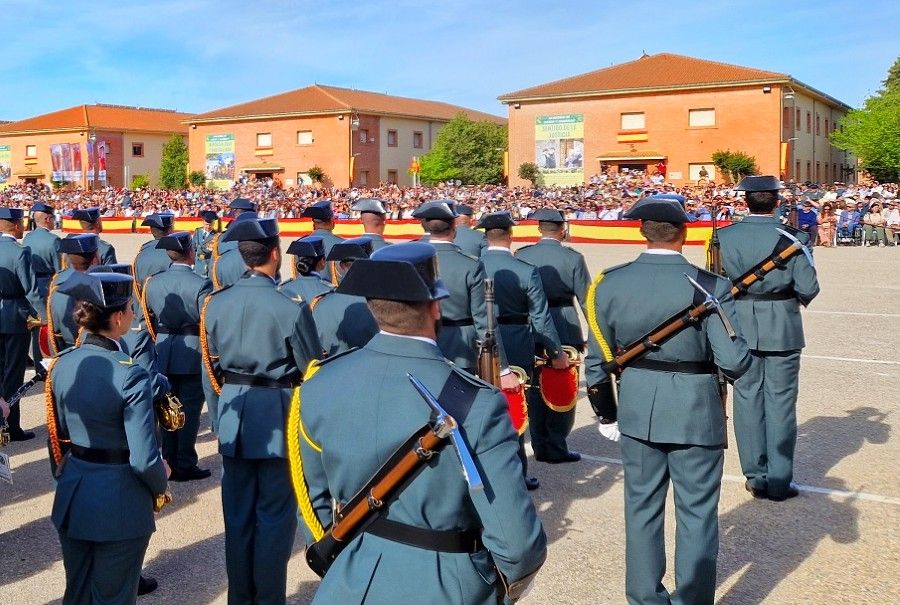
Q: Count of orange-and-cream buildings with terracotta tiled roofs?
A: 3